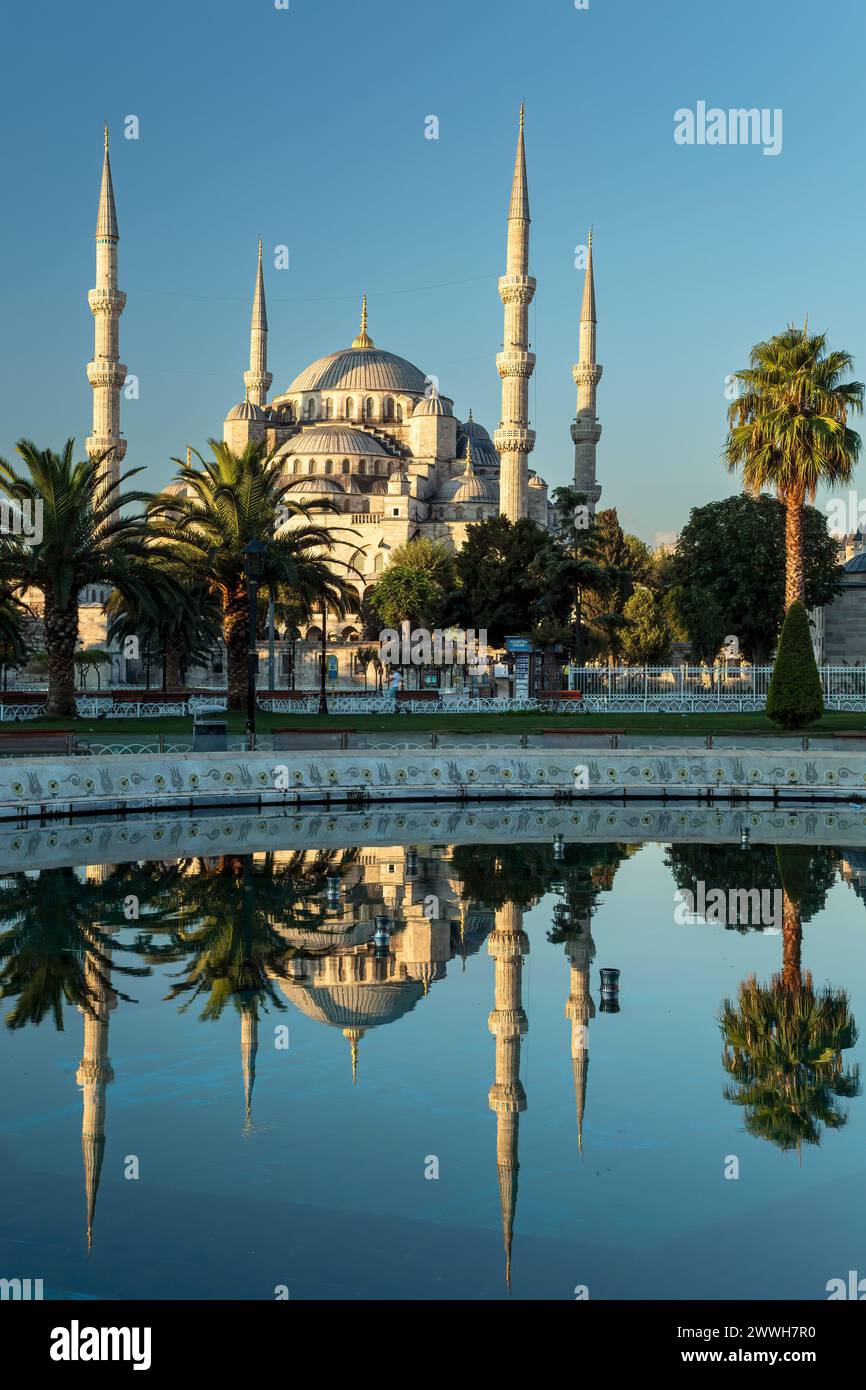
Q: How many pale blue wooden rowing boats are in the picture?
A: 0